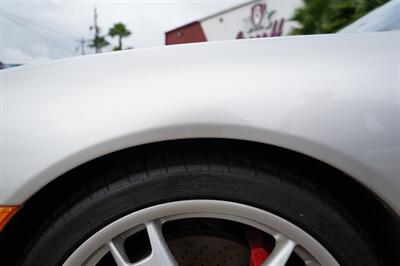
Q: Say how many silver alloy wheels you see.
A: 1